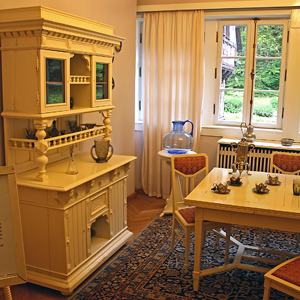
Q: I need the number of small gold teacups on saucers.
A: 4